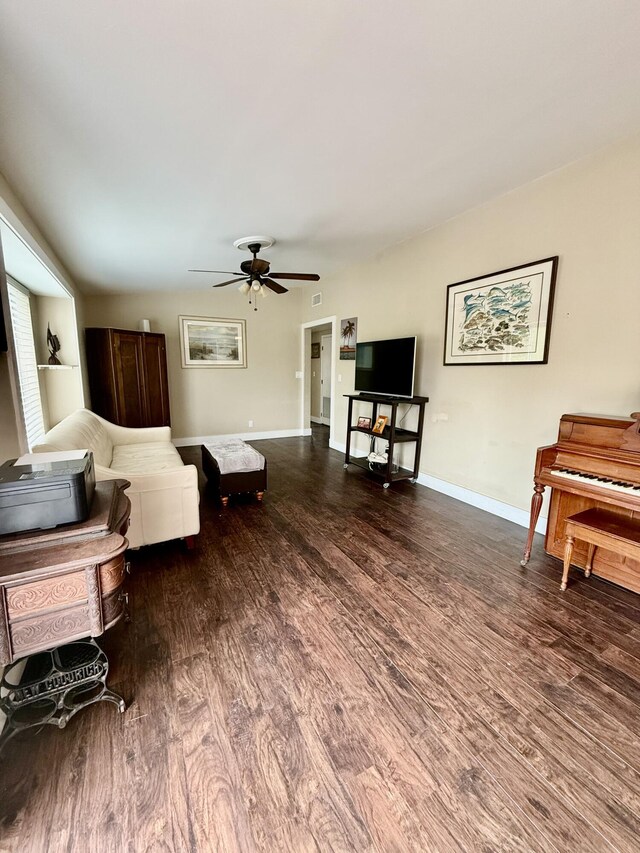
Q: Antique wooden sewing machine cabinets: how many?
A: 1